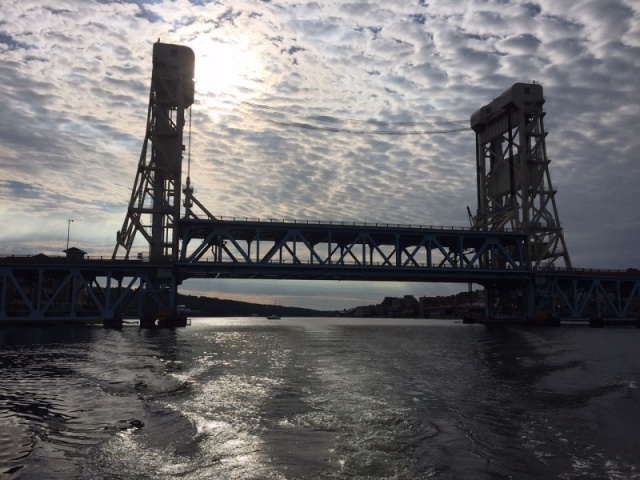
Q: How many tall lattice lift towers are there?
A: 2